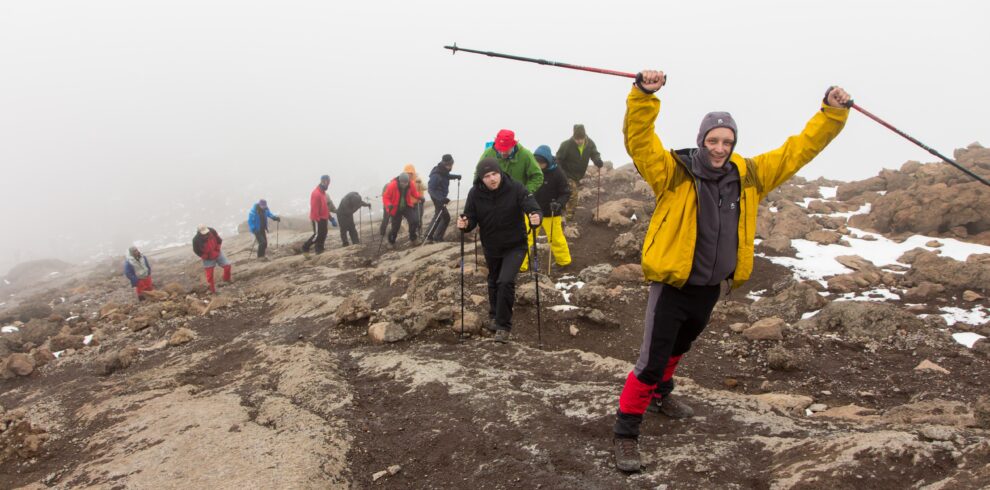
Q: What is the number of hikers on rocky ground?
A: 13